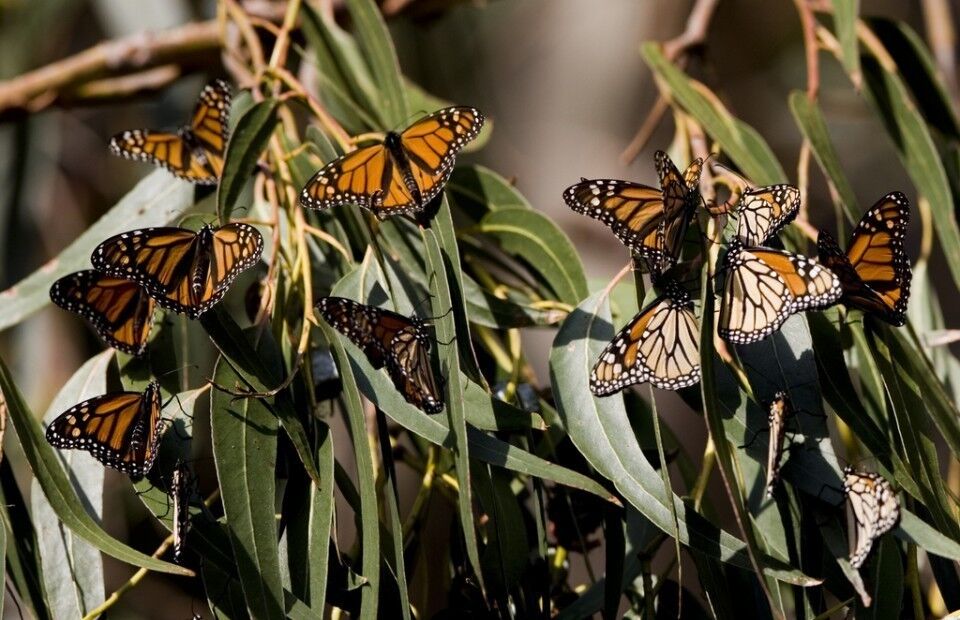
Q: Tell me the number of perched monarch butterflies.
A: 14